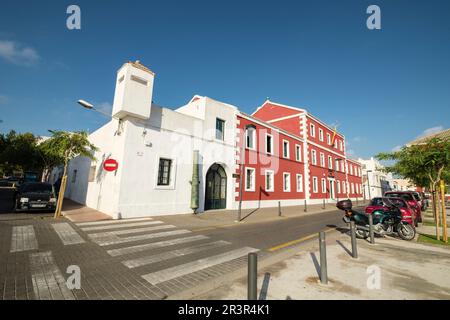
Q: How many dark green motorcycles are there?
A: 1